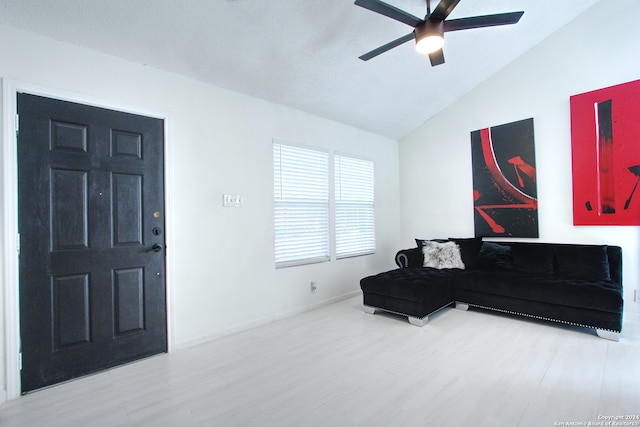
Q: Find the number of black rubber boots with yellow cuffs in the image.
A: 0